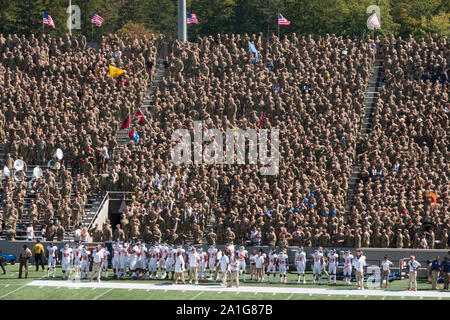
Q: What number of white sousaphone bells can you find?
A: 4